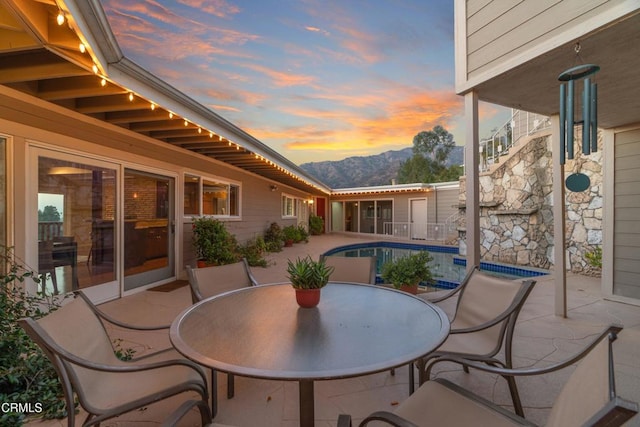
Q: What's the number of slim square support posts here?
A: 2